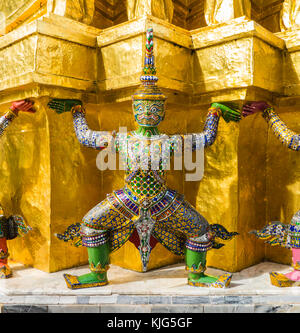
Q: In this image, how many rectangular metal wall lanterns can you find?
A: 0